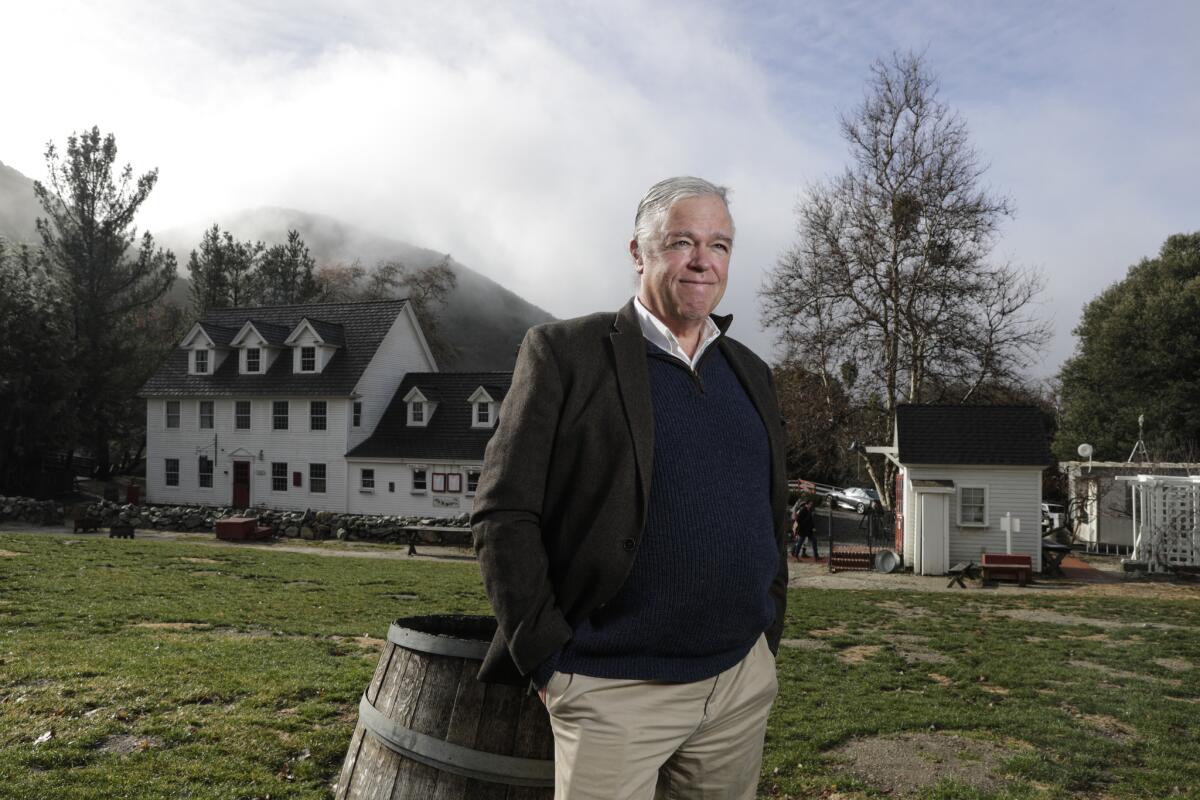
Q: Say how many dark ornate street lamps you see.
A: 0